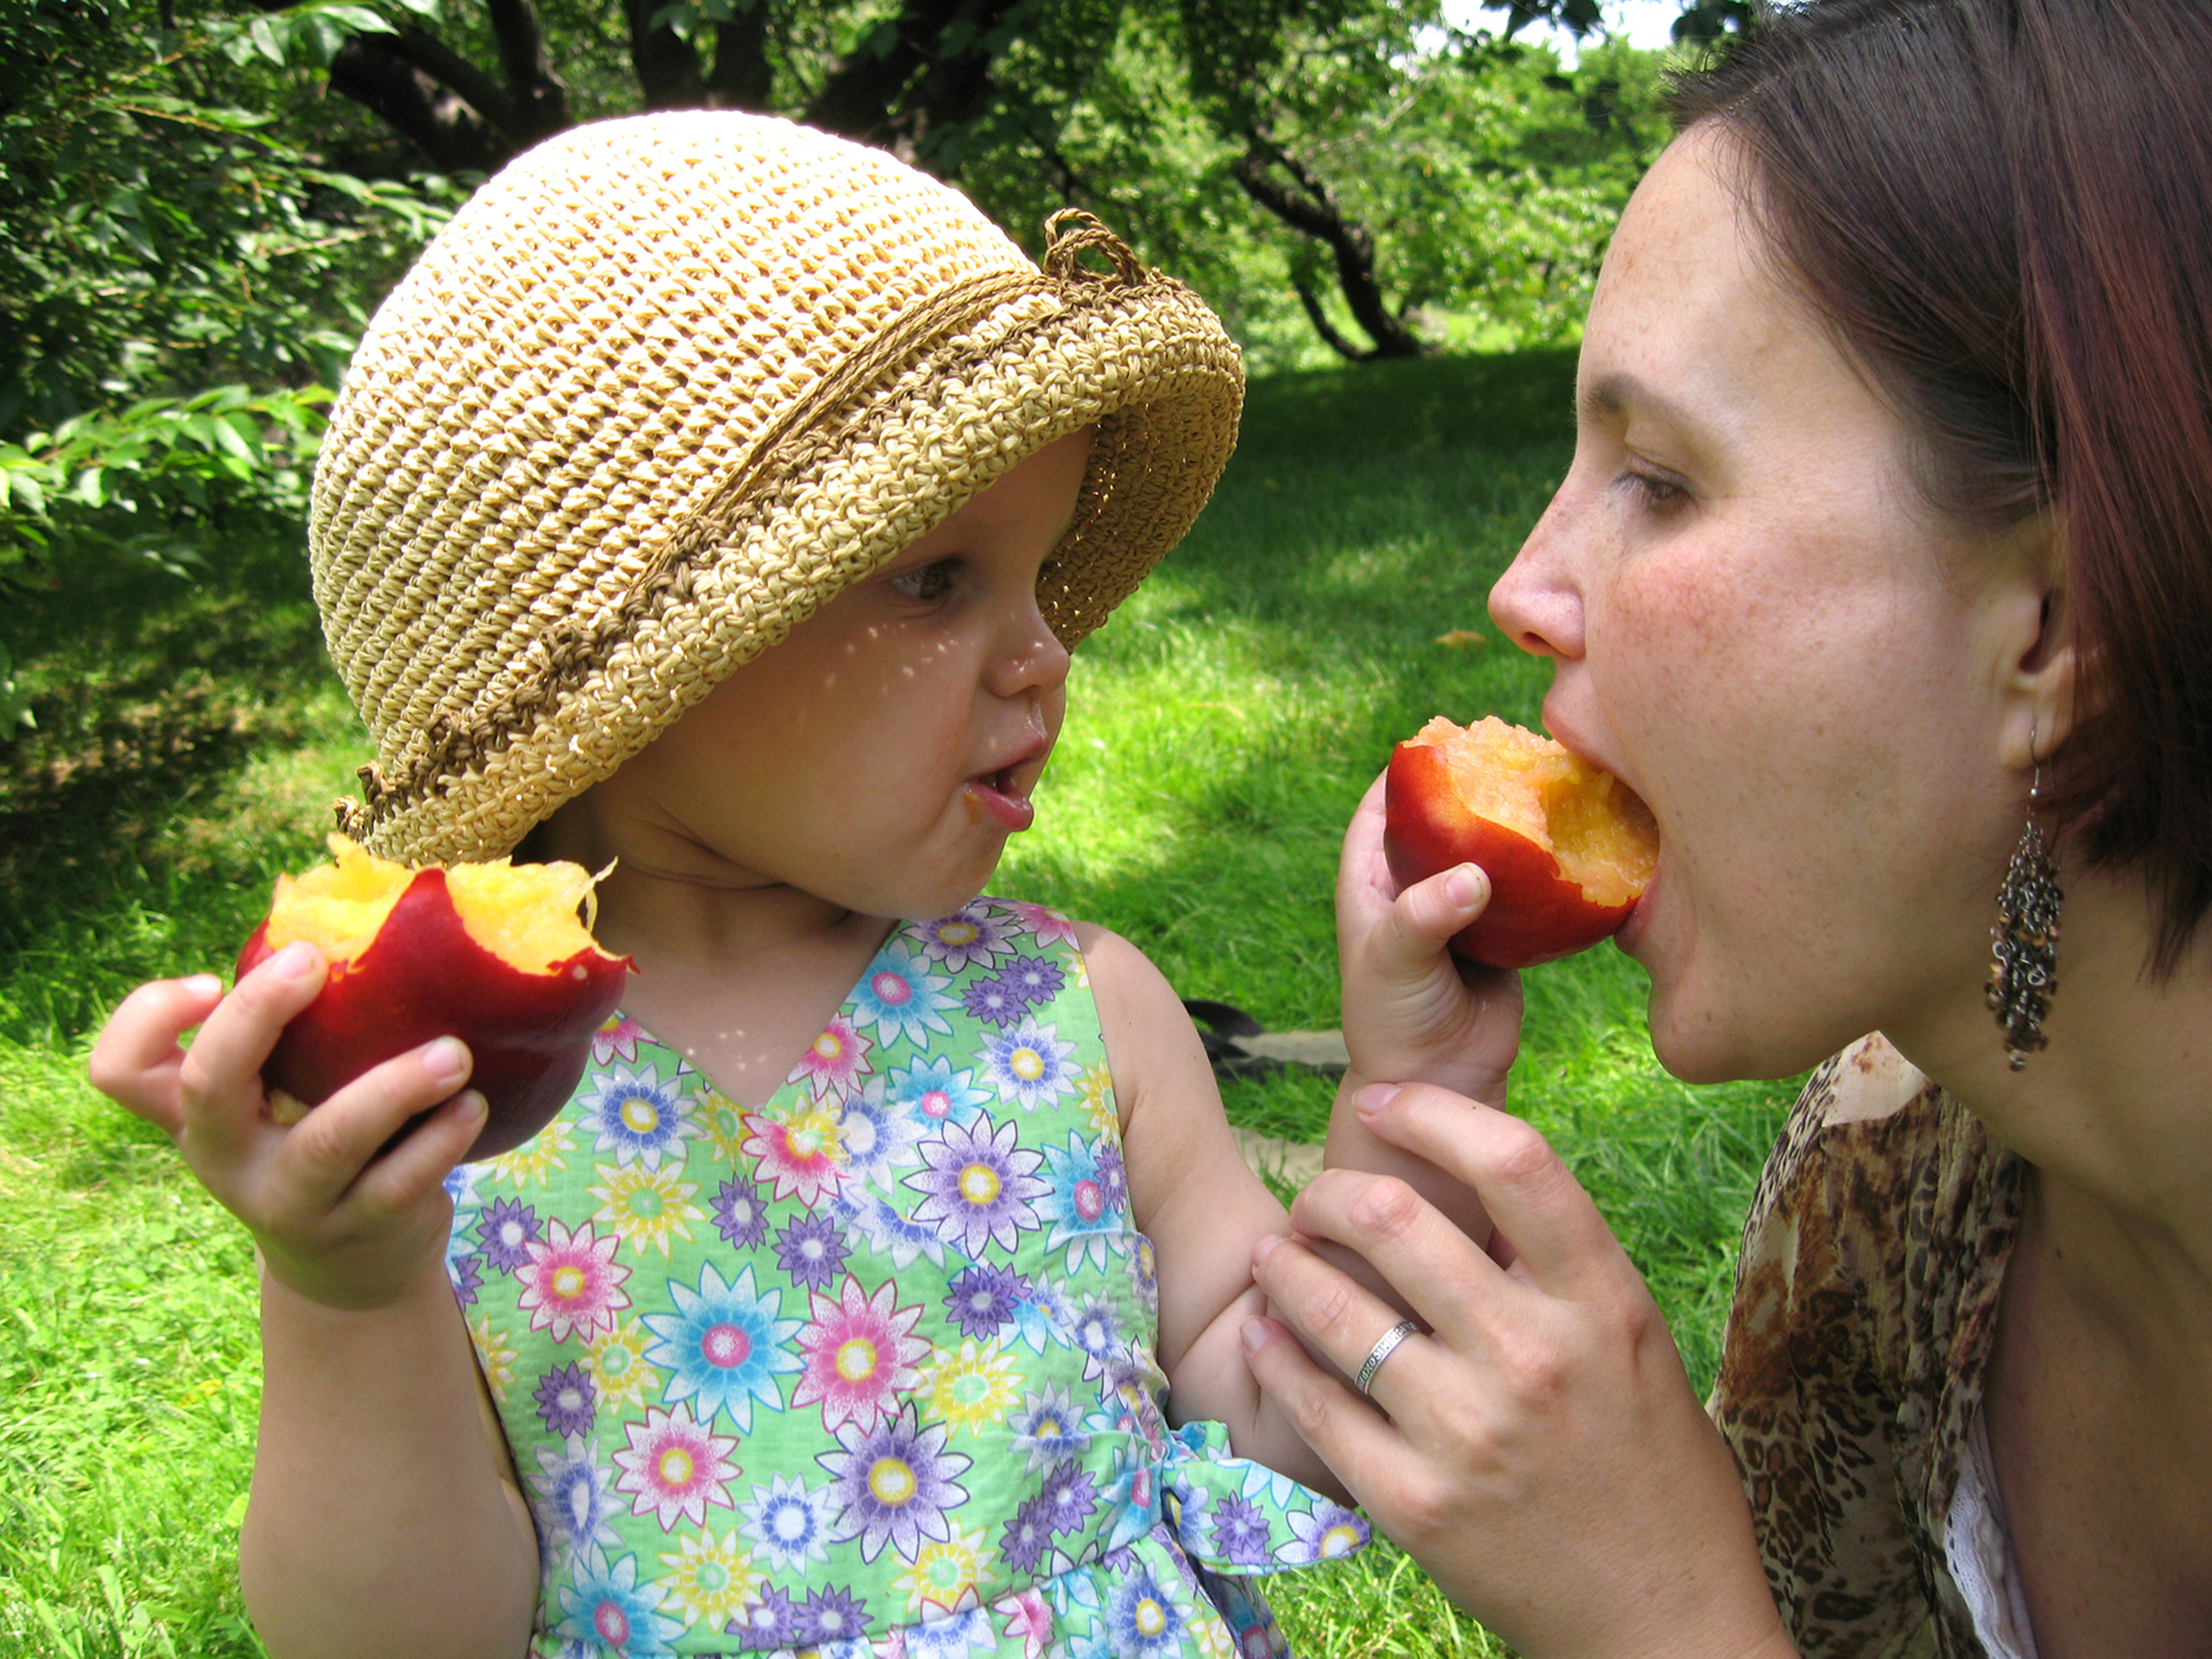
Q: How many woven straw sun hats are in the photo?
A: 1